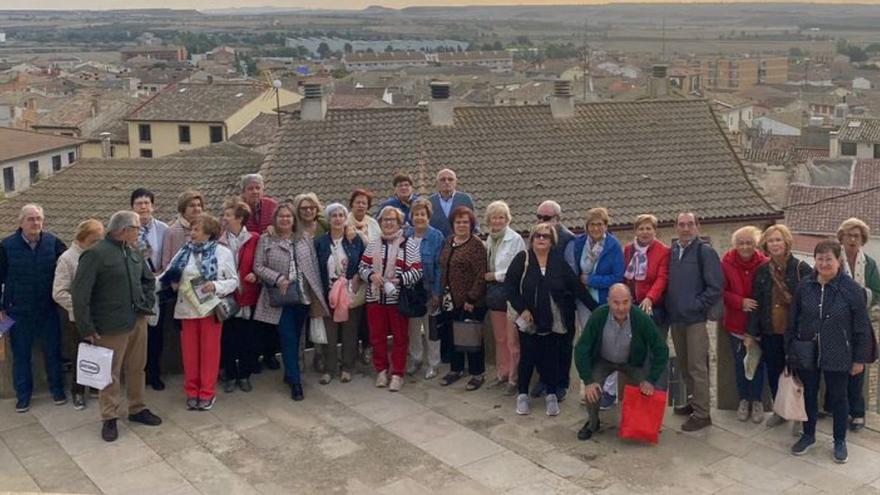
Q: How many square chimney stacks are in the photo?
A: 4